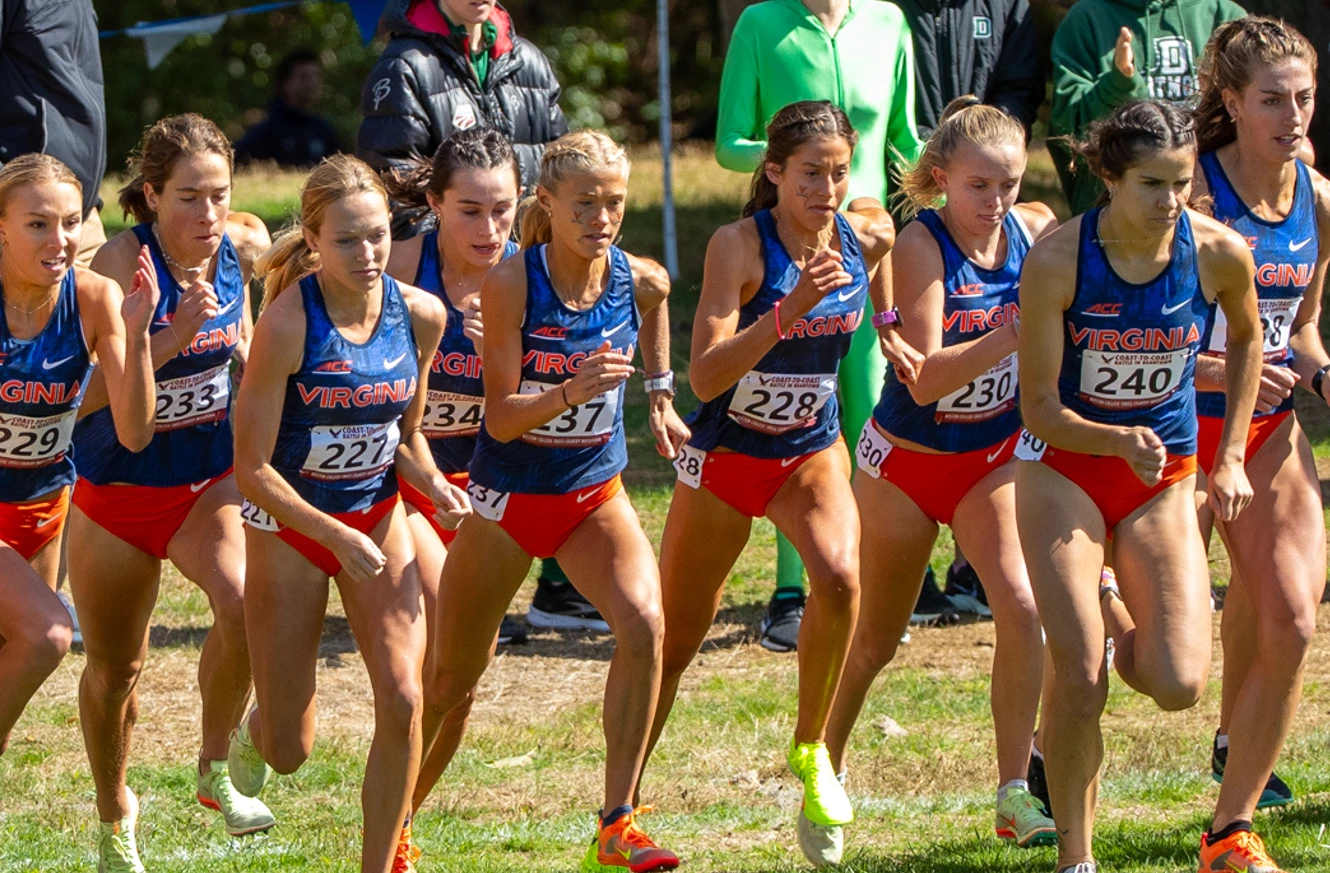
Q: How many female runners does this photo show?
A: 9